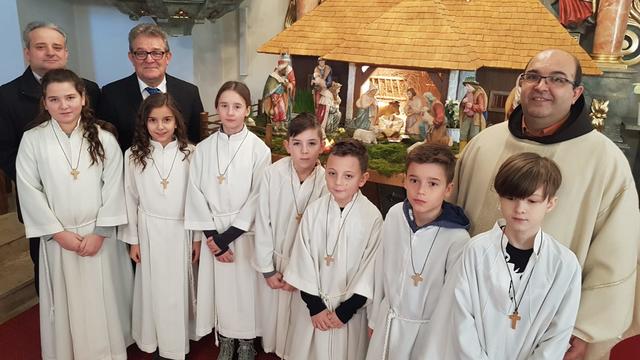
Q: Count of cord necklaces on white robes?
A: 7